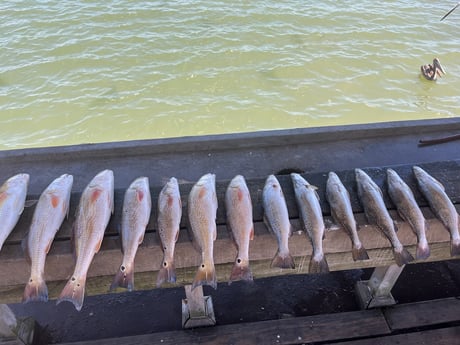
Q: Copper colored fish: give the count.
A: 7